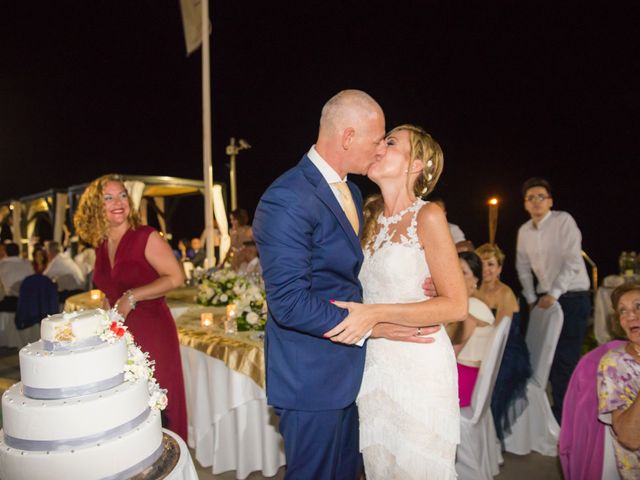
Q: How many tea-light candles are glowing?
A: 3